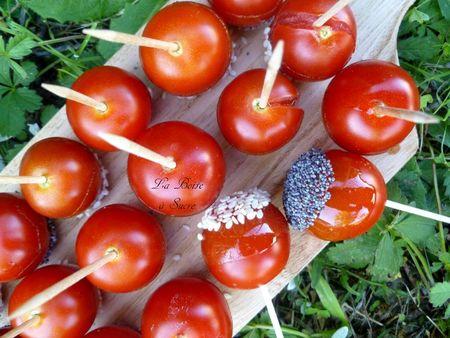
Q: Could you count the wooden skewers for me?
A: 11